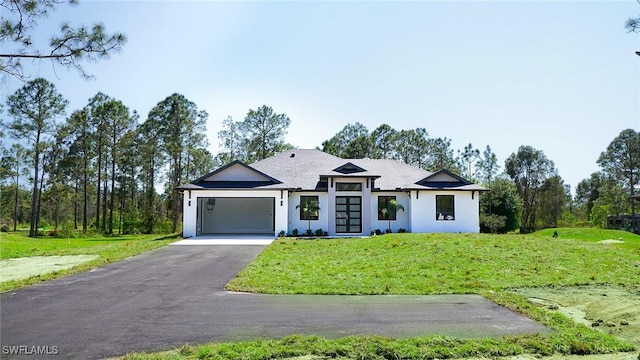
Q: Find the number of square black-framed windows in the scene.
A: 3